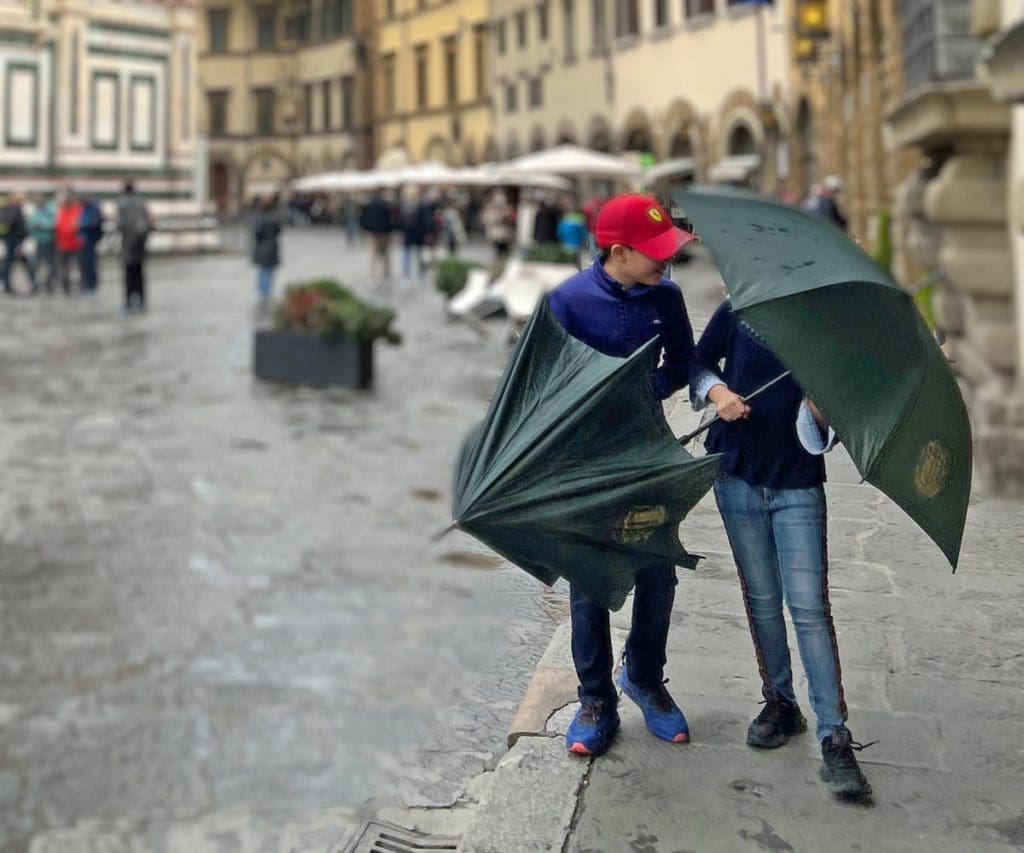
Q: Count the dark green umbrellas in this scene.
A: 2